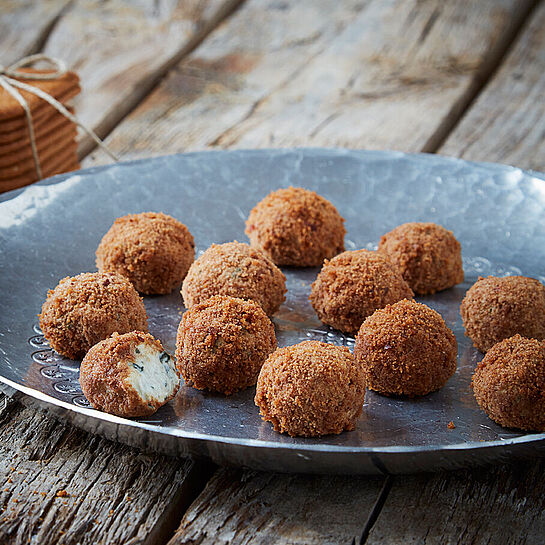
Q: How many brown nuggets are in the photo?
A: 12